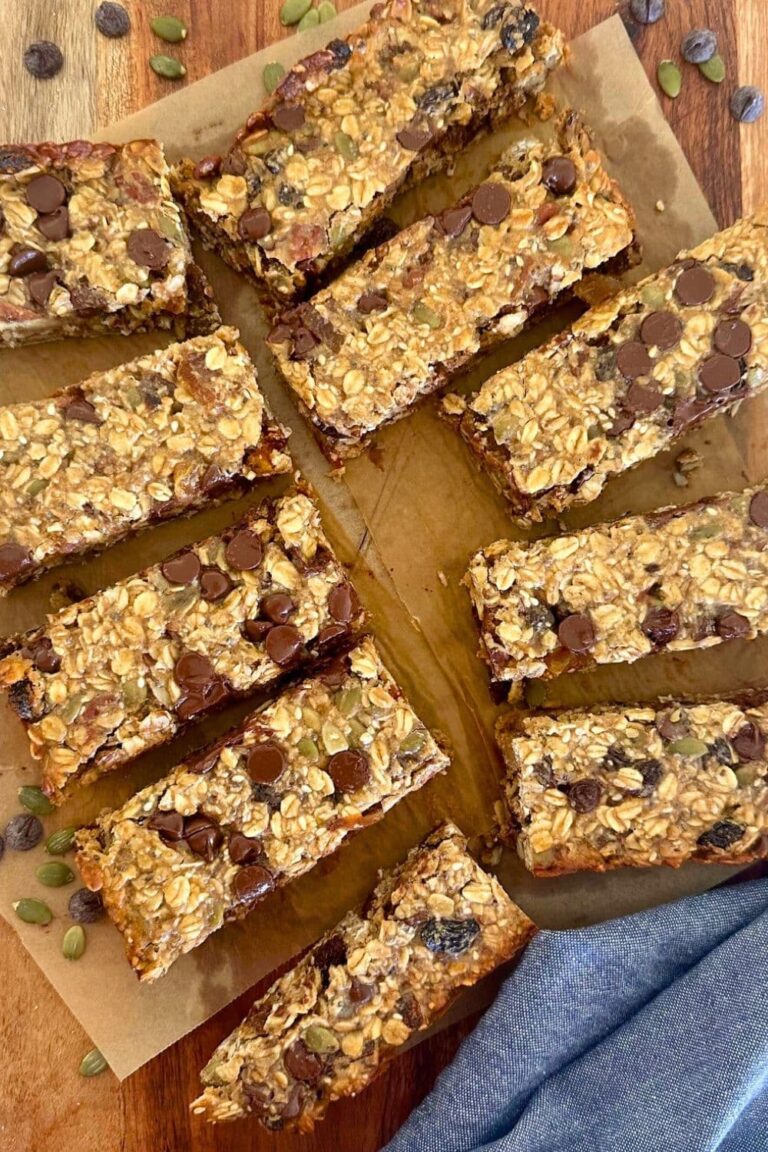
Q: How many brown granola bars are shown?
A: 10